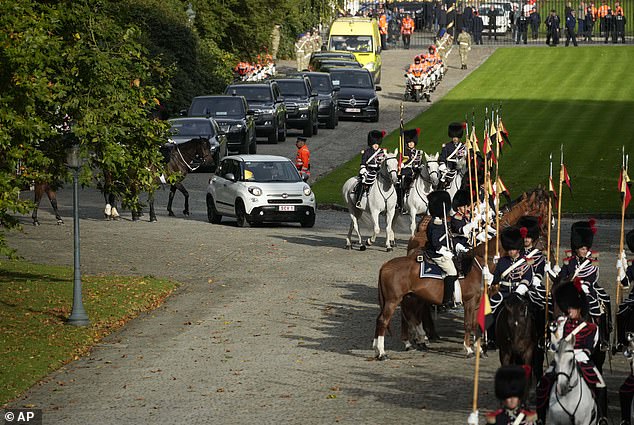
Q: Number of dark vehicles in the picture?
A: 8